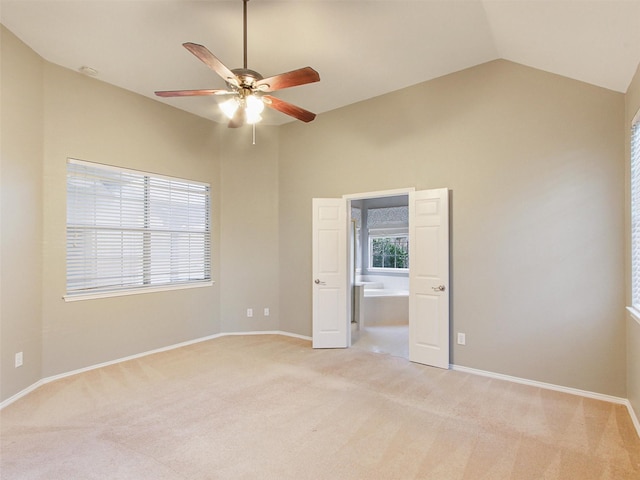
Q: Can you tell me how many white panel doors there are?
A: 2